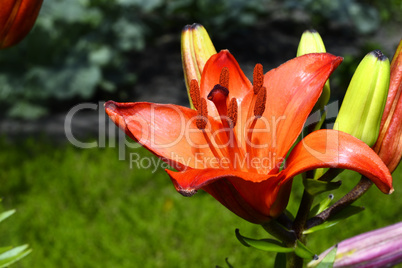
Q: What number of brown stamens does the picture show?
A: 6